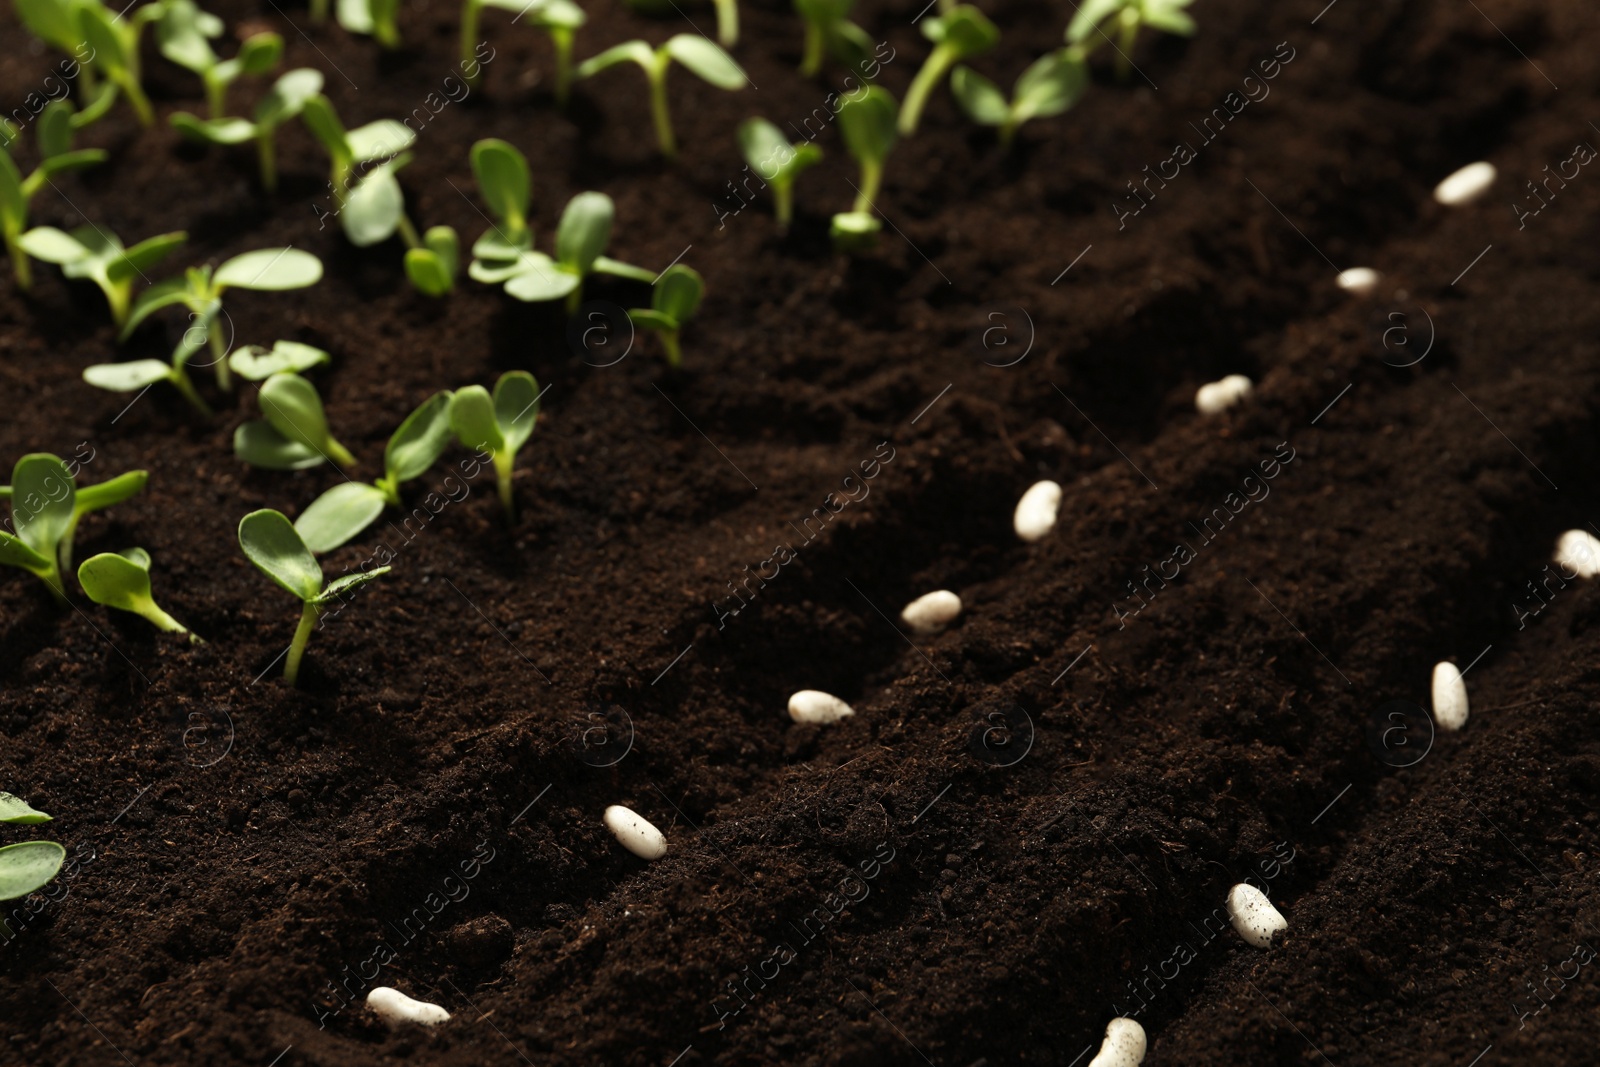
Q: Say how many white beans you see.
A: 12